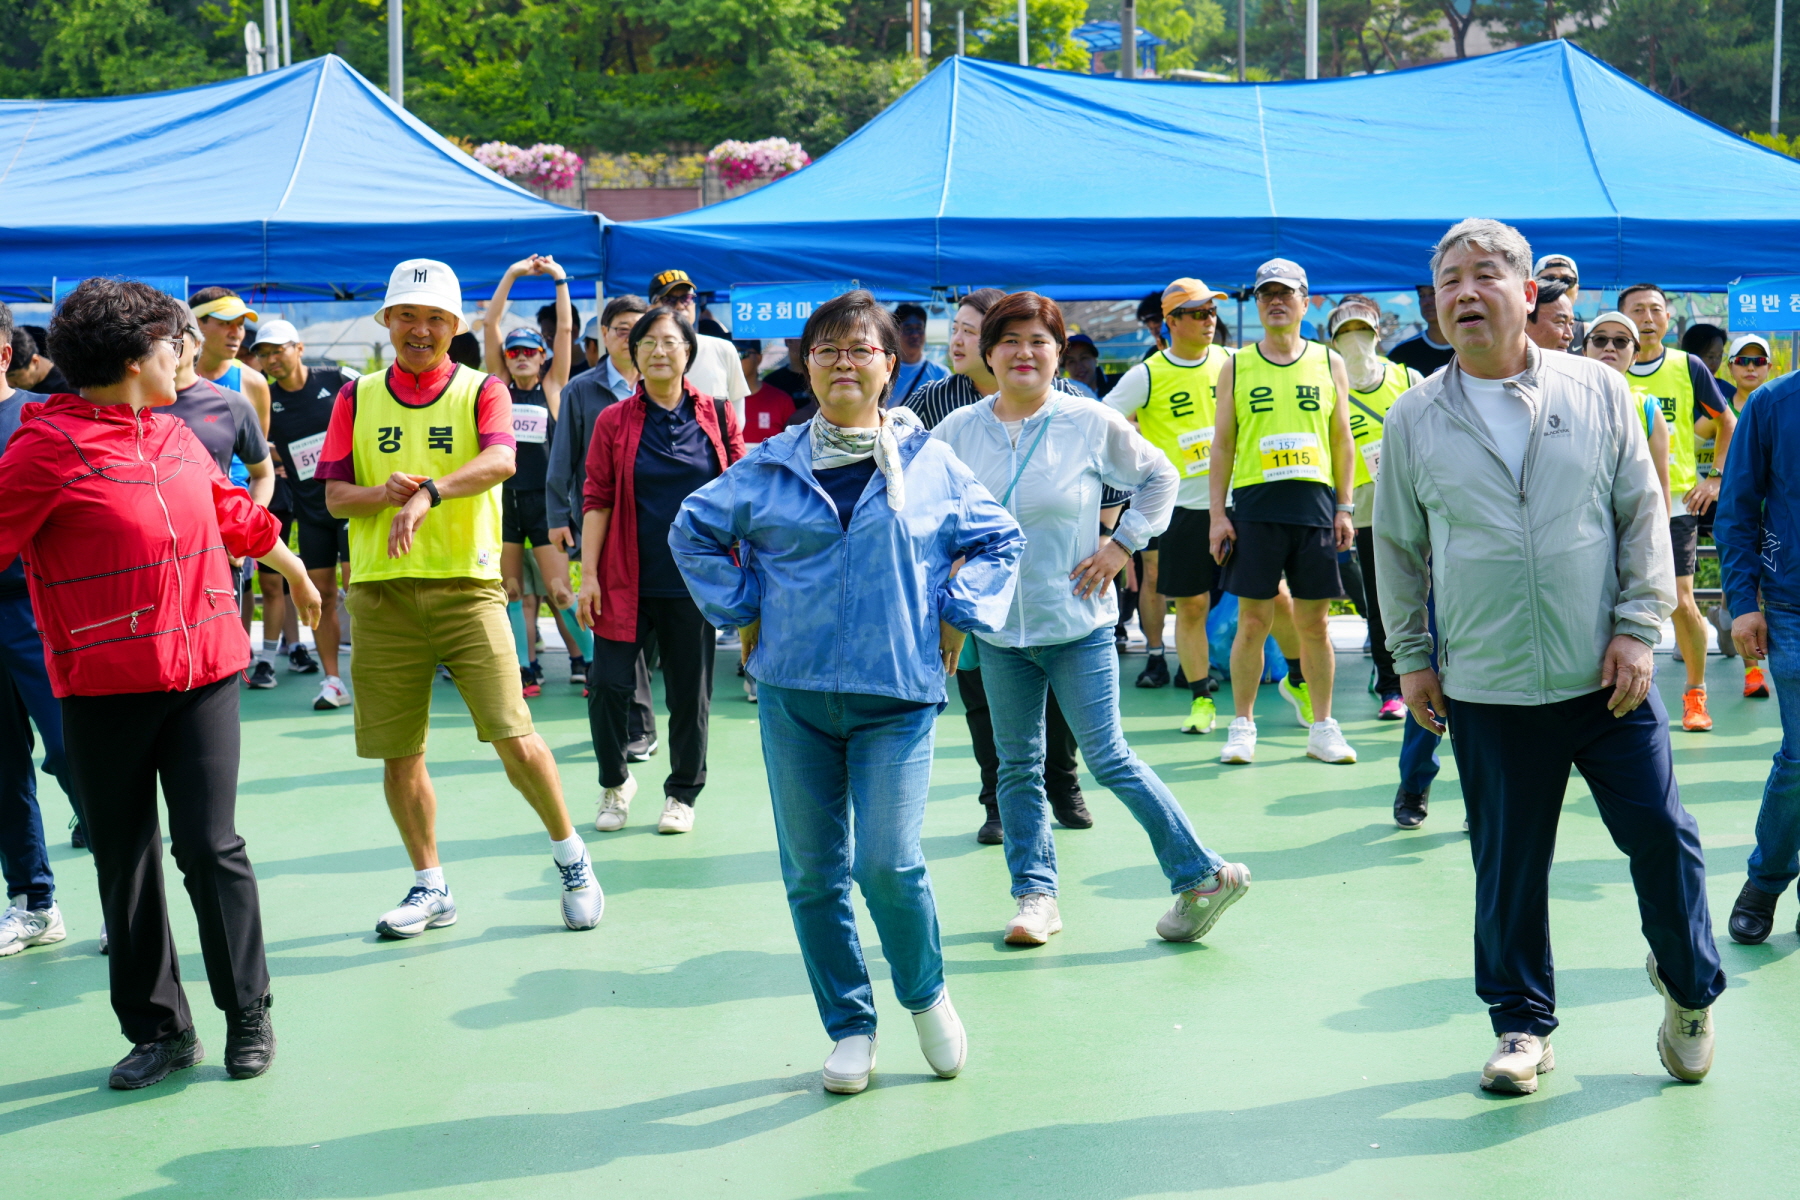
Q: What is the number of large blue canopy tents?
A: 2